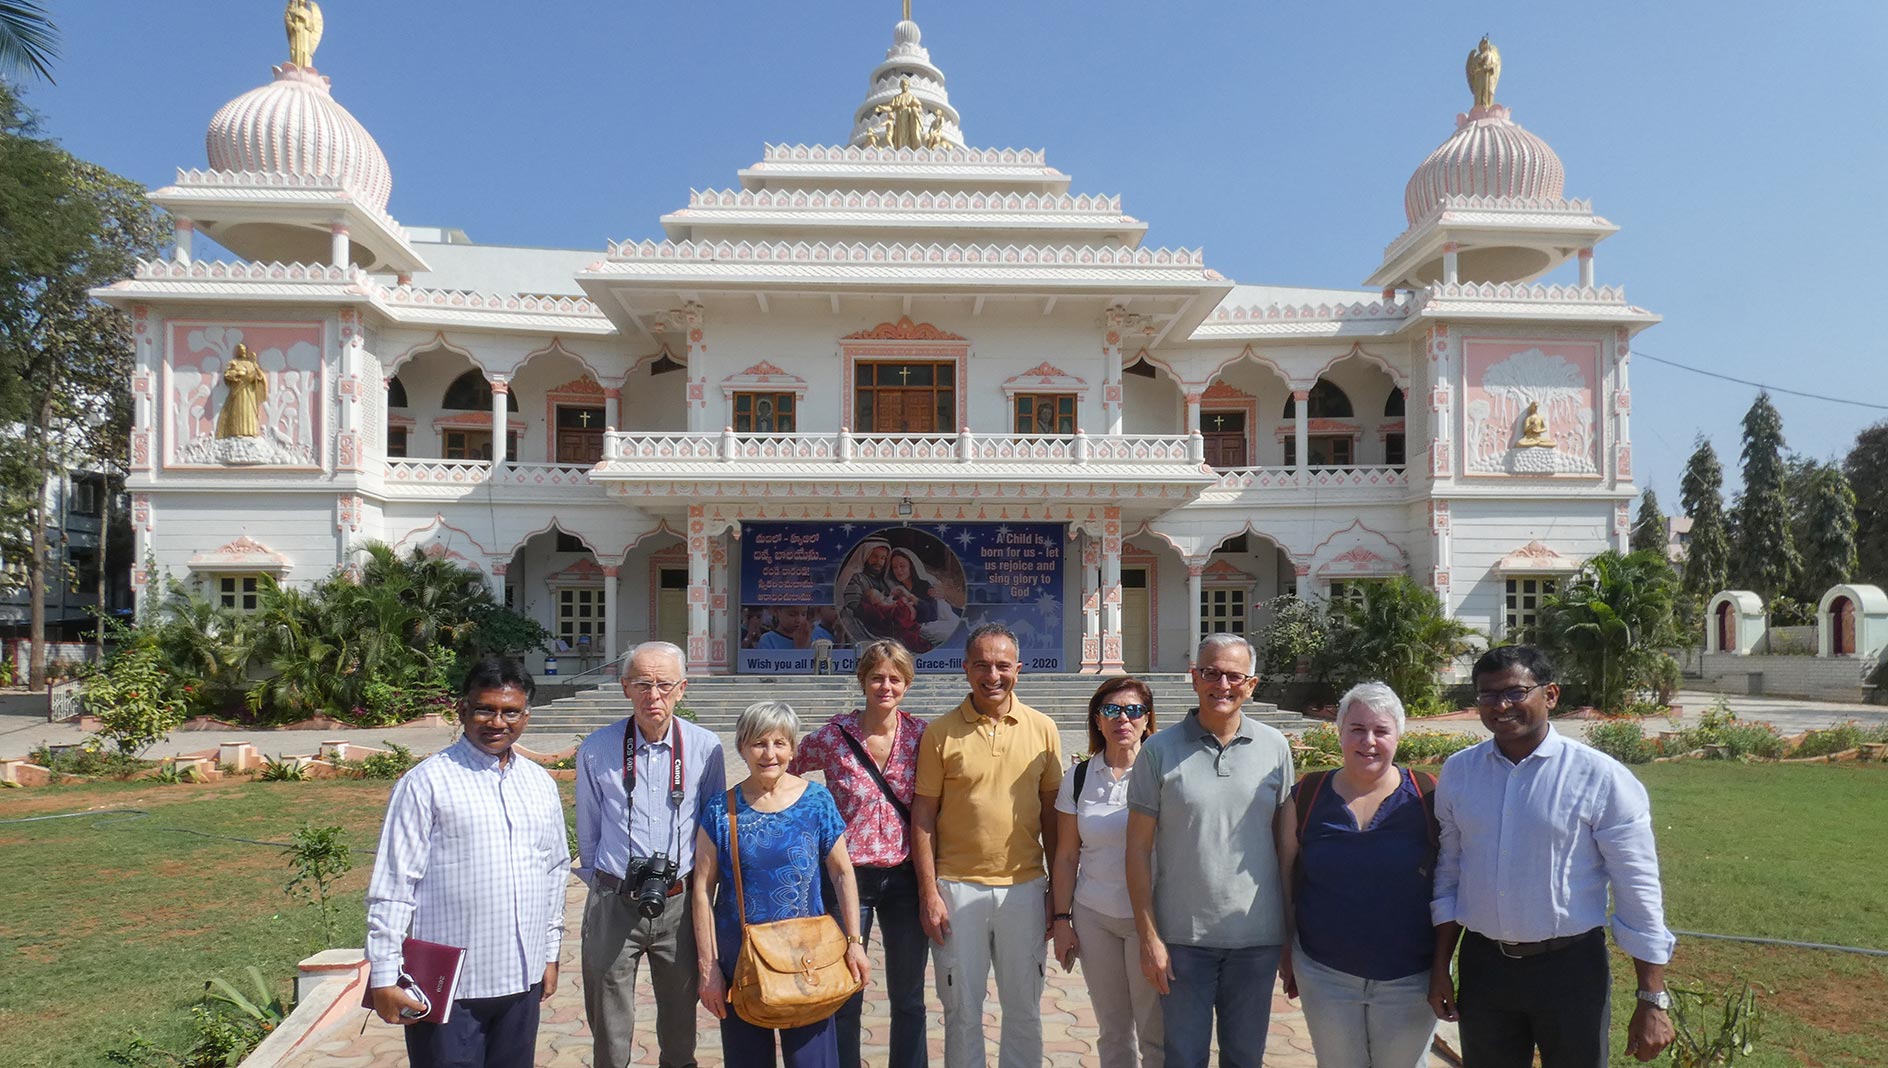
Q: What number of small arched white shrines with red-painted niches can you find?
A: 2